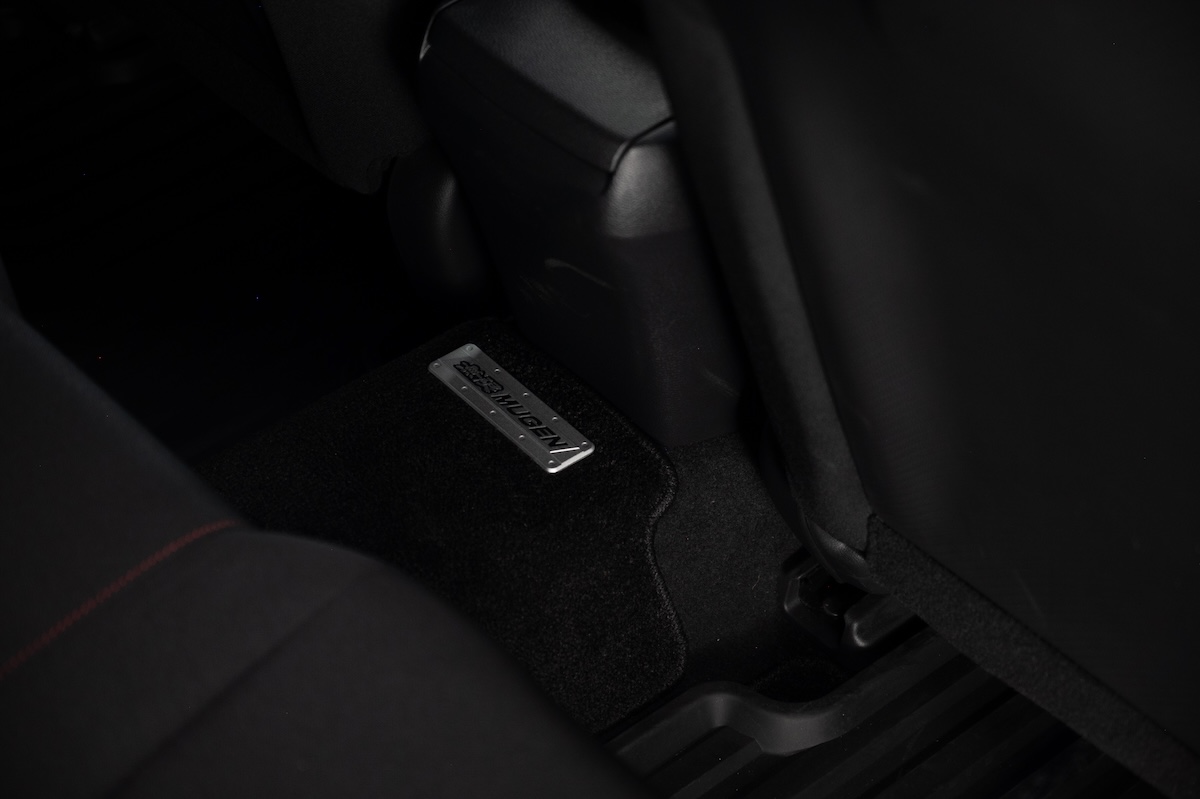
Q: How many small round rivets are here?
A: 10